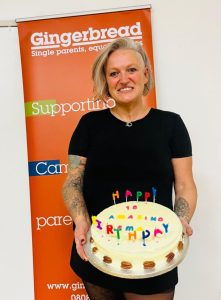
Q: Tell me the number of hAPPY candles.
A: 5